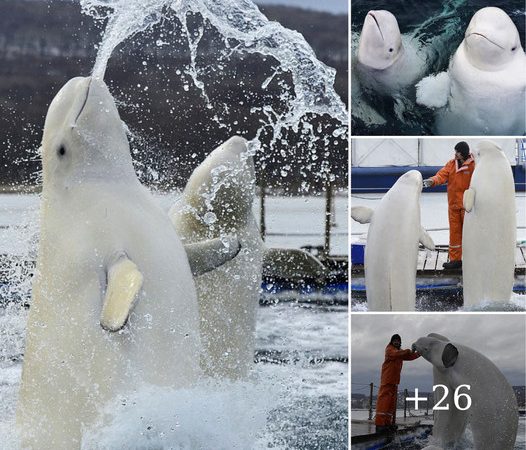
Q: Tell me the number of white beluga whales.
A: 8